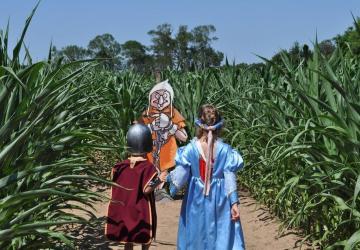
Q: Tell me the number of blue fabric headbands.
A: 1